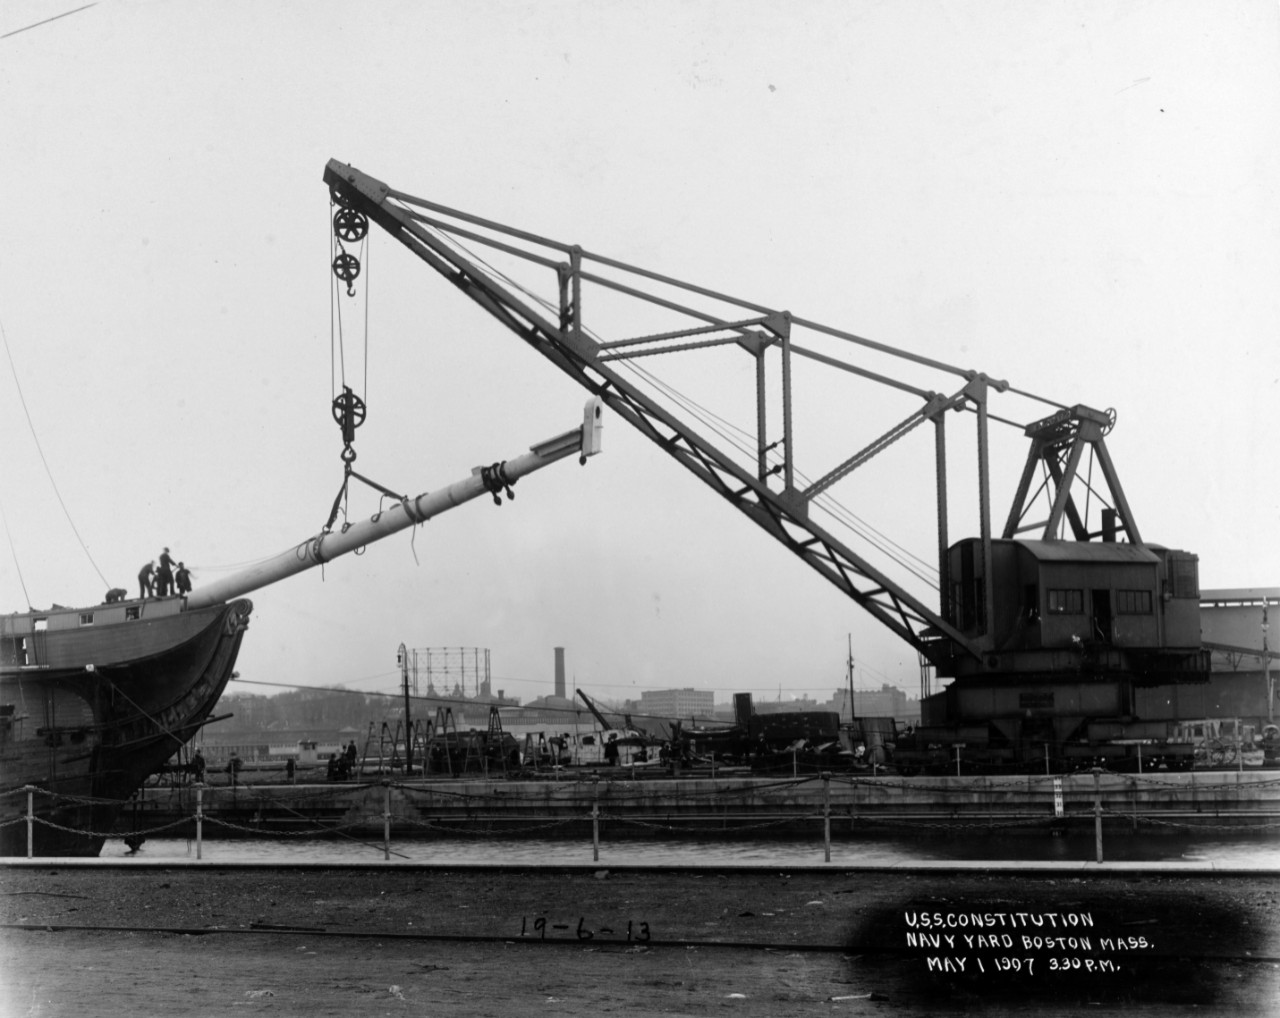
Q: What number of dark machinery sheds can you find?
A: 1